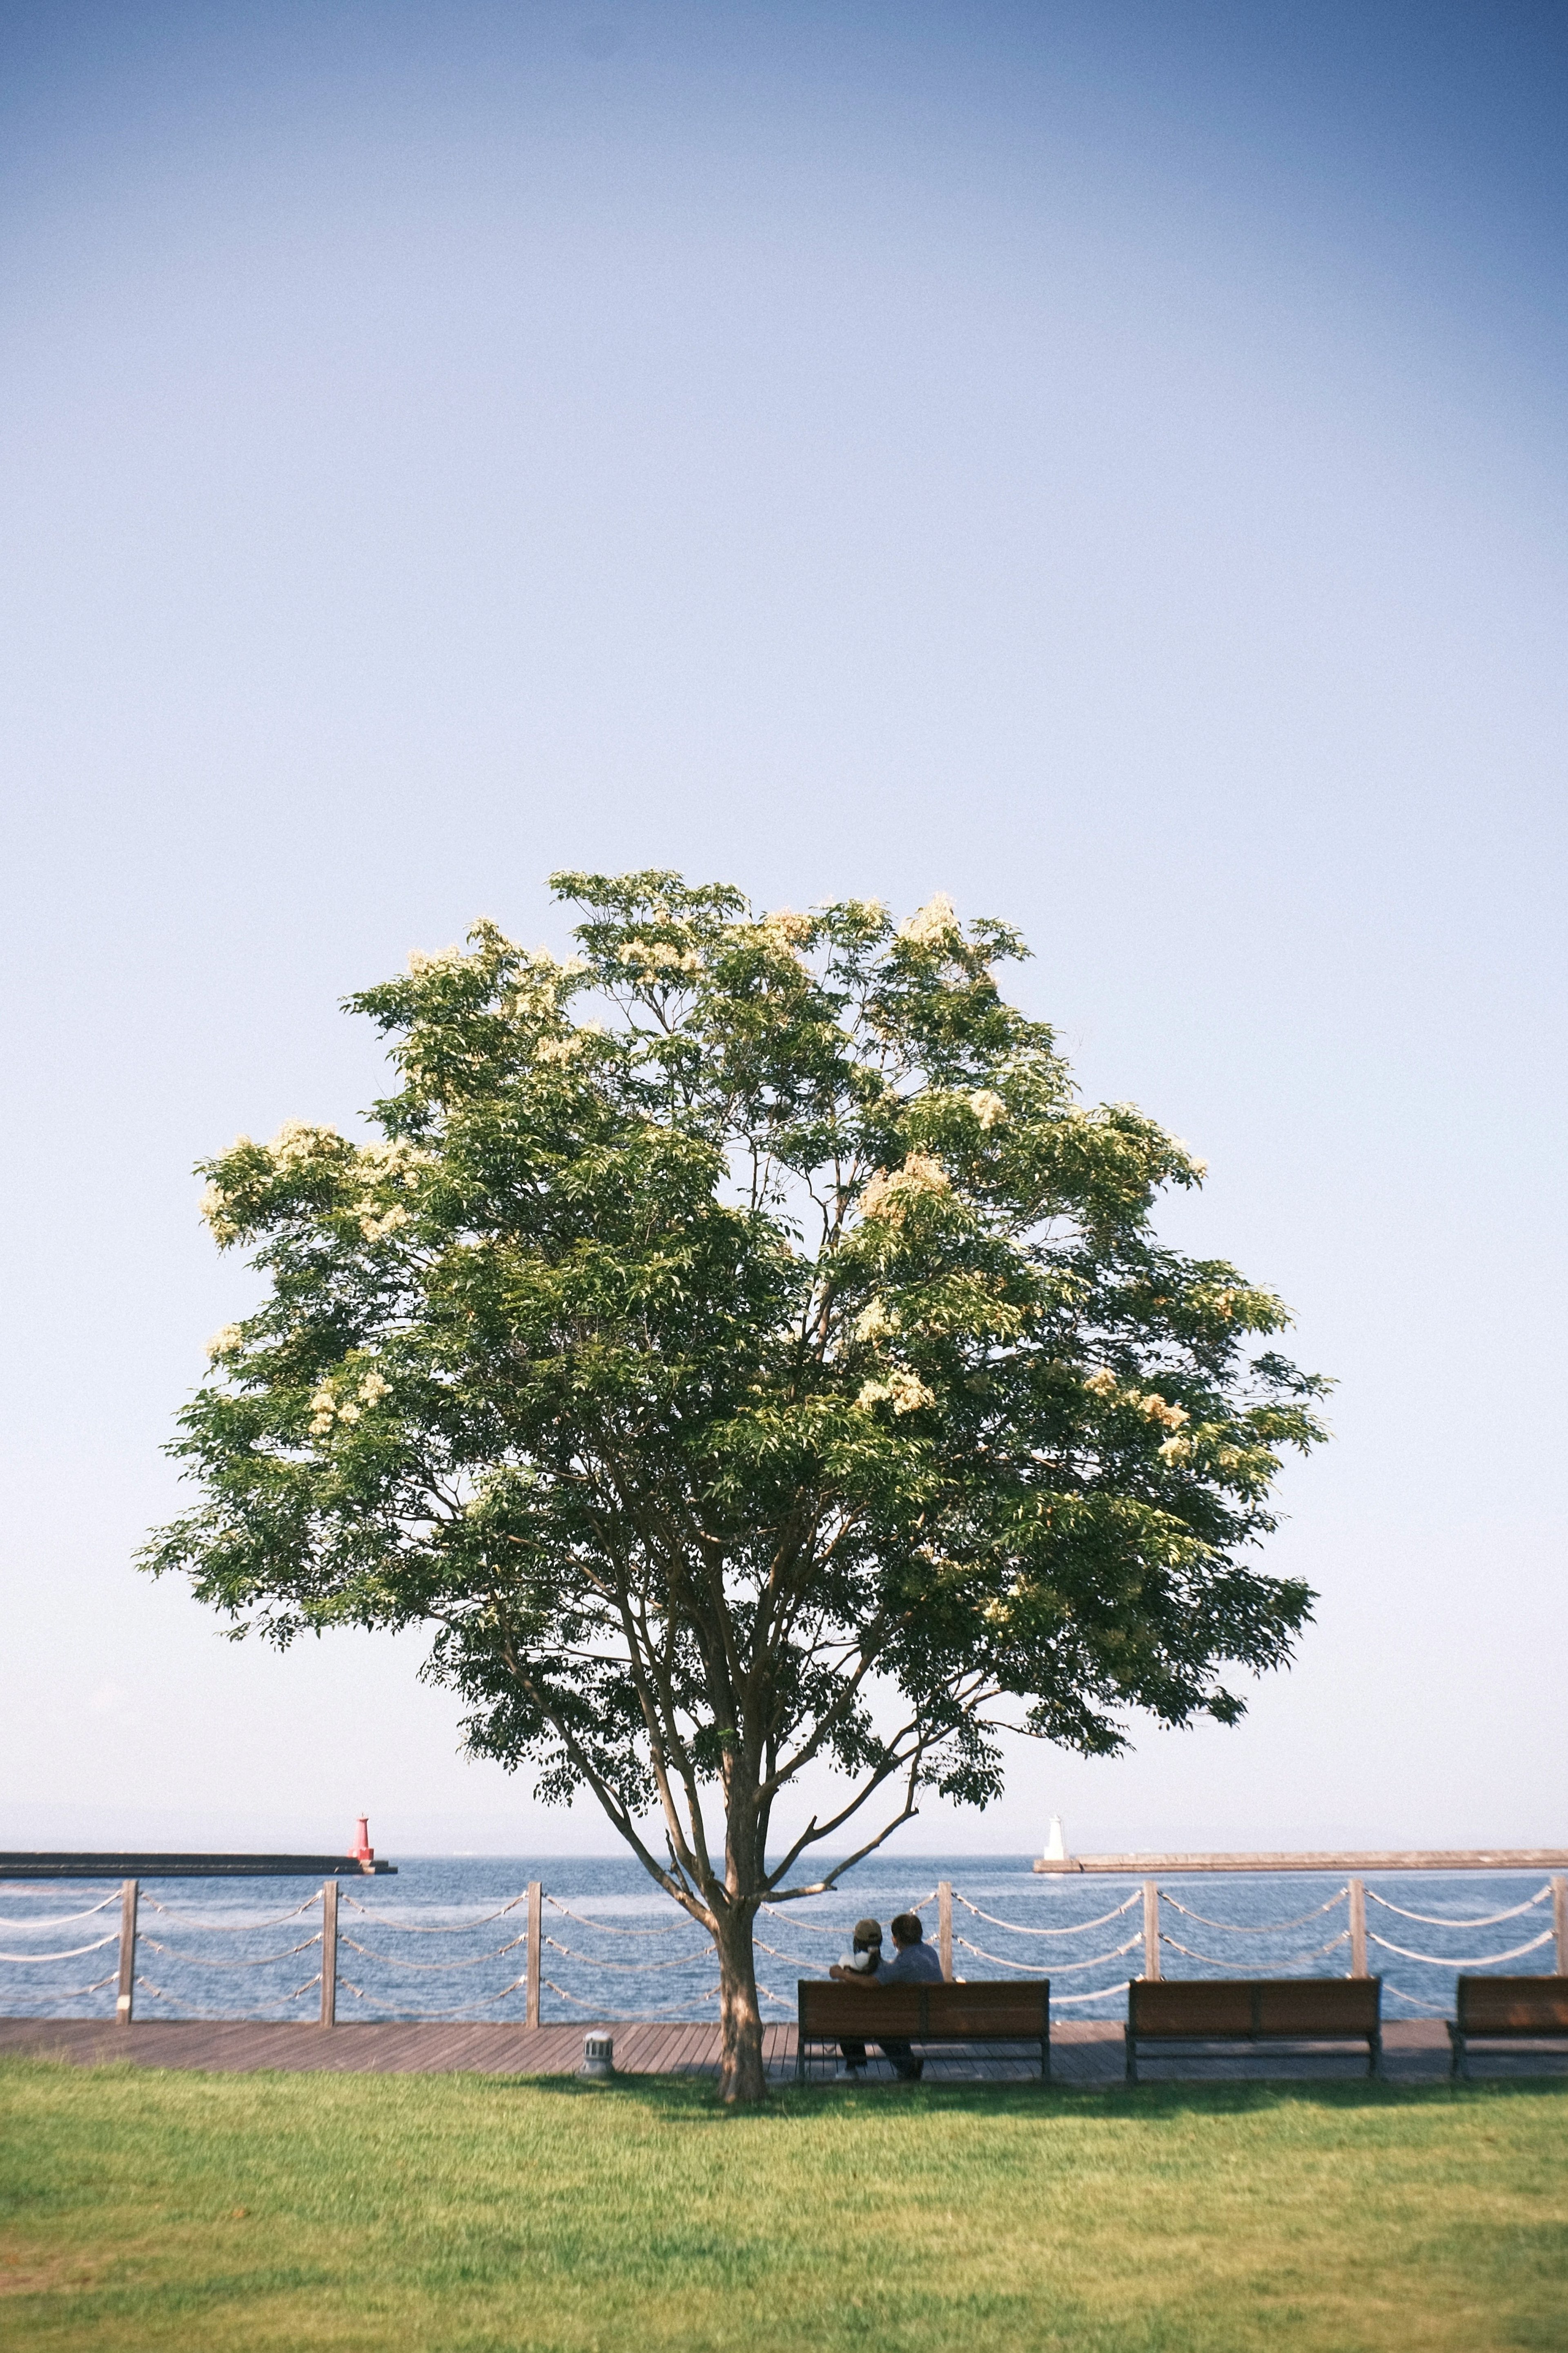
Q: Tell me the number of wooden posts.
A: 7